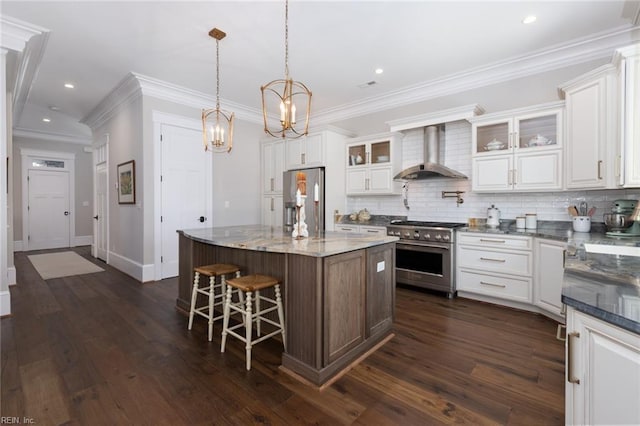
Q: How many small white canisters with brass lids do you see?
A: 2